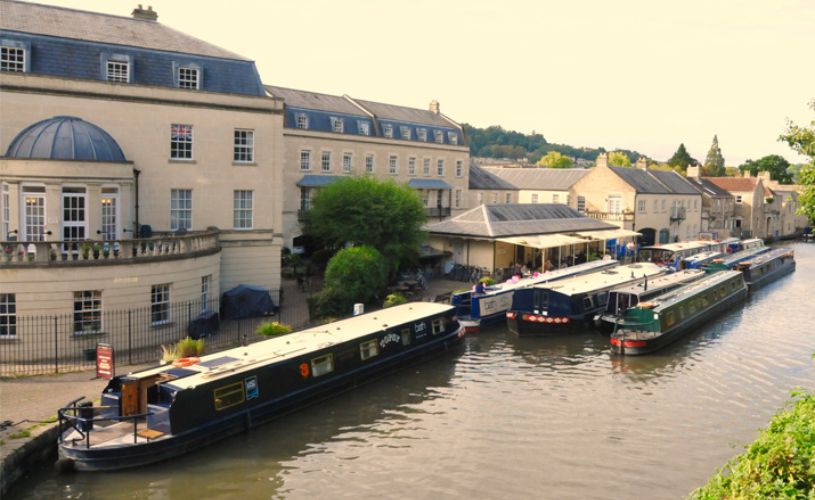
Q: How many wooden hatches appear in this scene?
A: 1